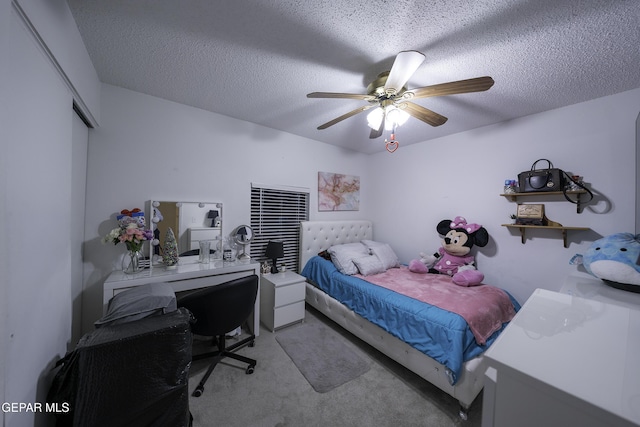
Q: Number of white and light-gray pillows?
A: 3